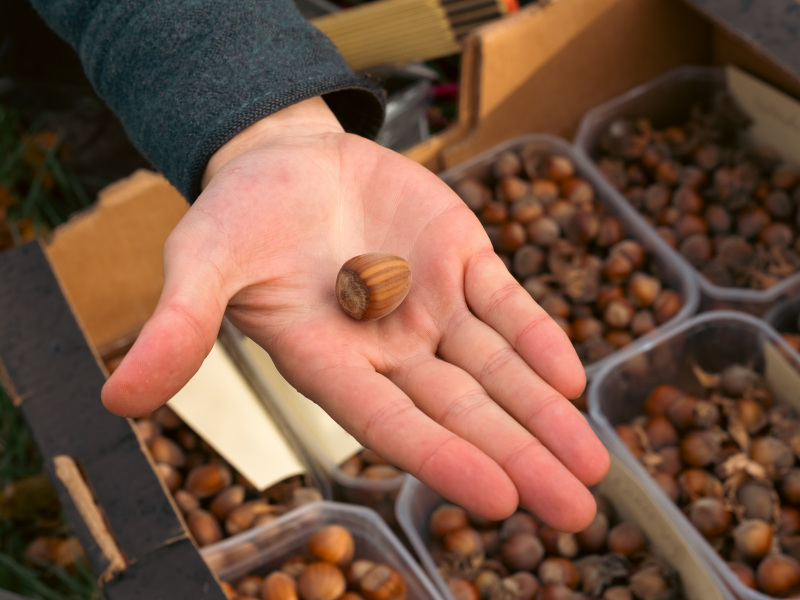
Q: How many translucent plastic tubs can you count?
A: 8